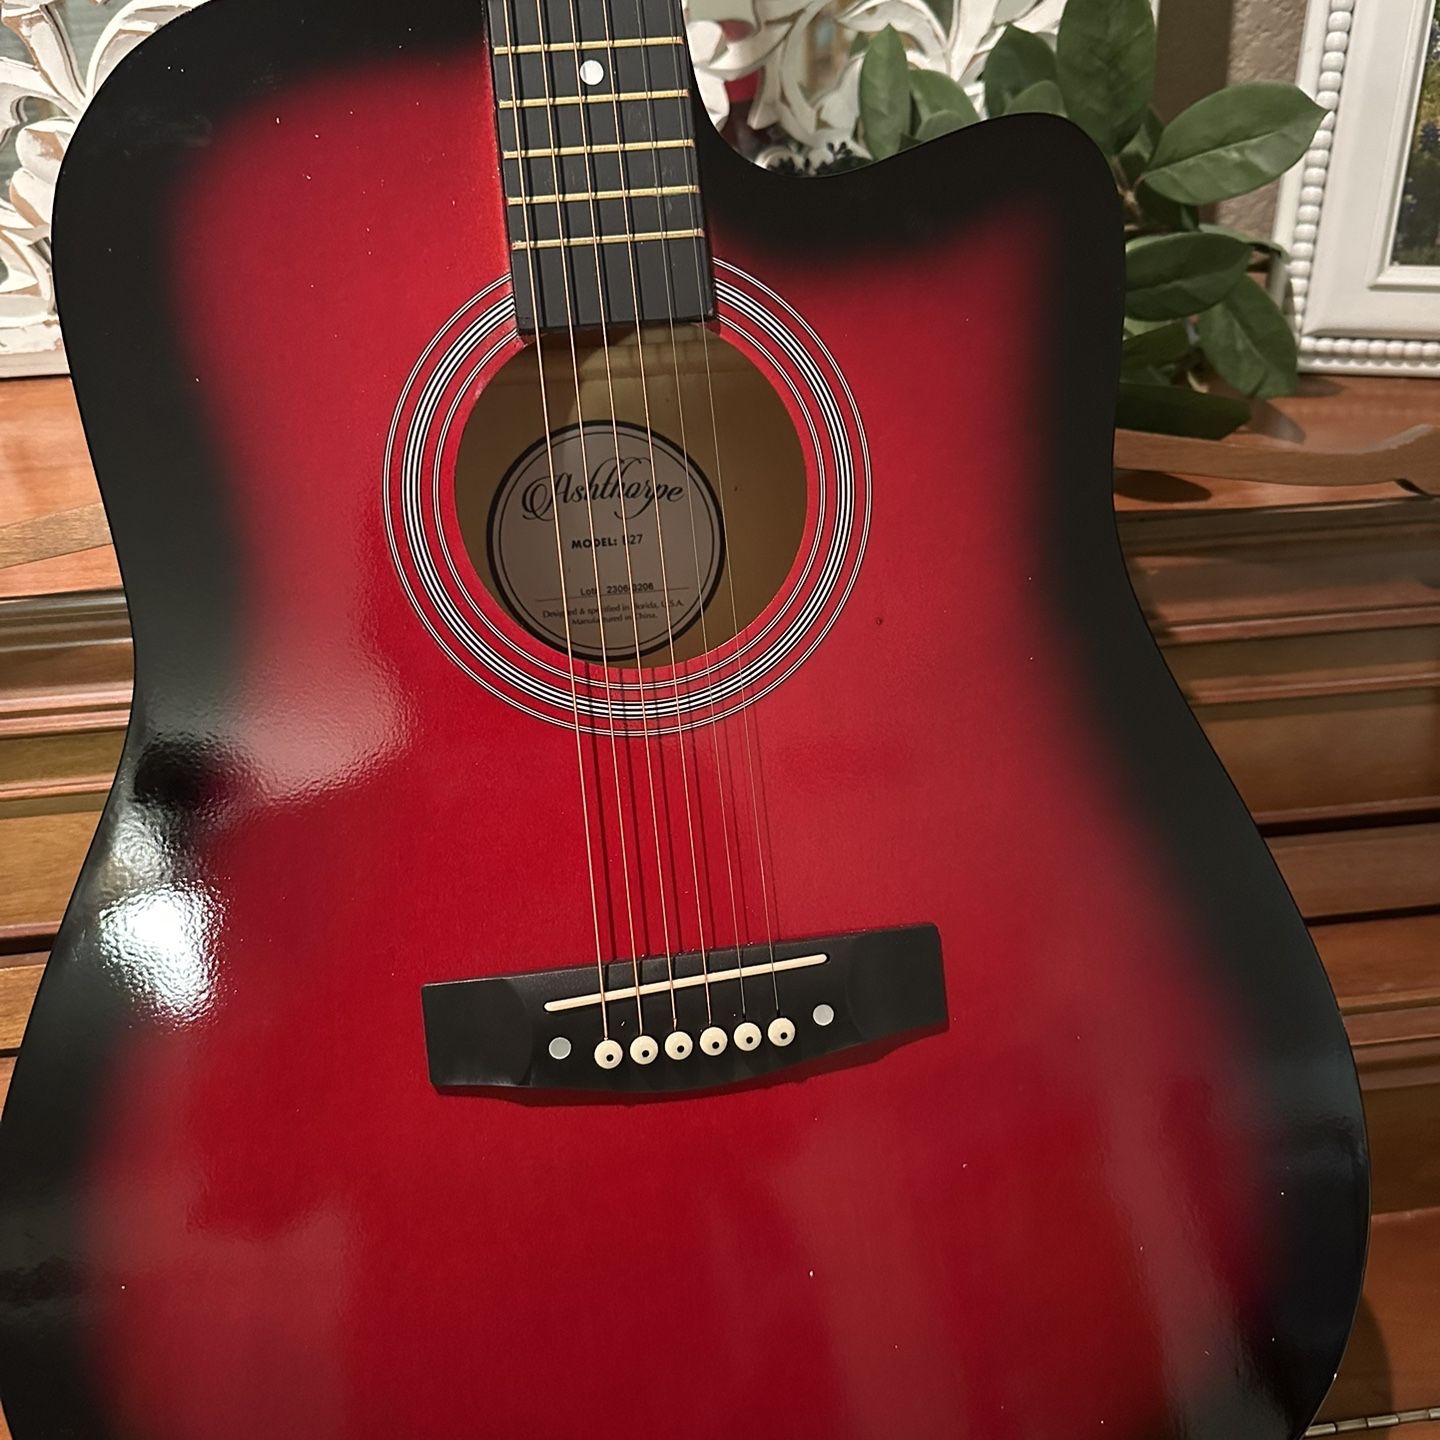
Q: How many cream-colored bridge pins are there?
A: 6